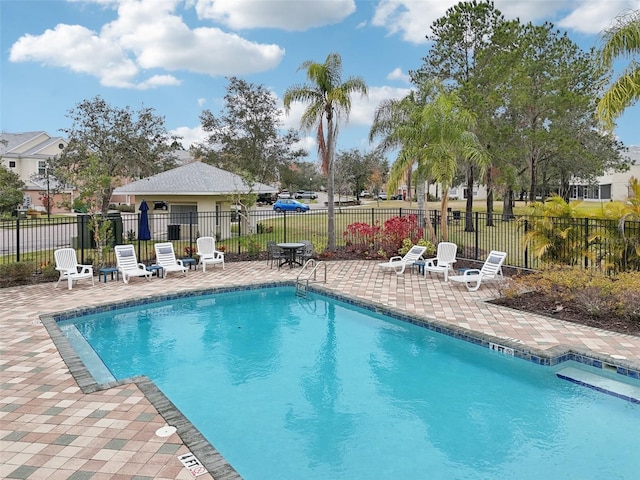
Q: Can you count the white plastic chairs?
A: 7